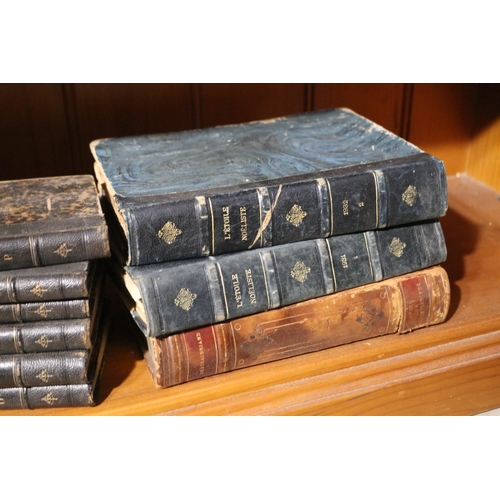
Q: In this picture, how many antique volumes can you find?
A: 9